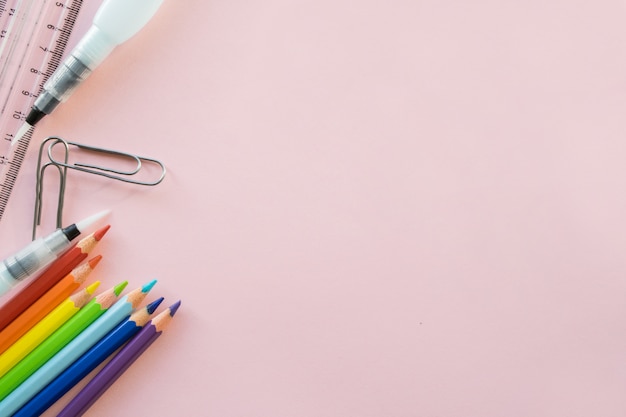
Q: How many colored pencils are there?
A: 7